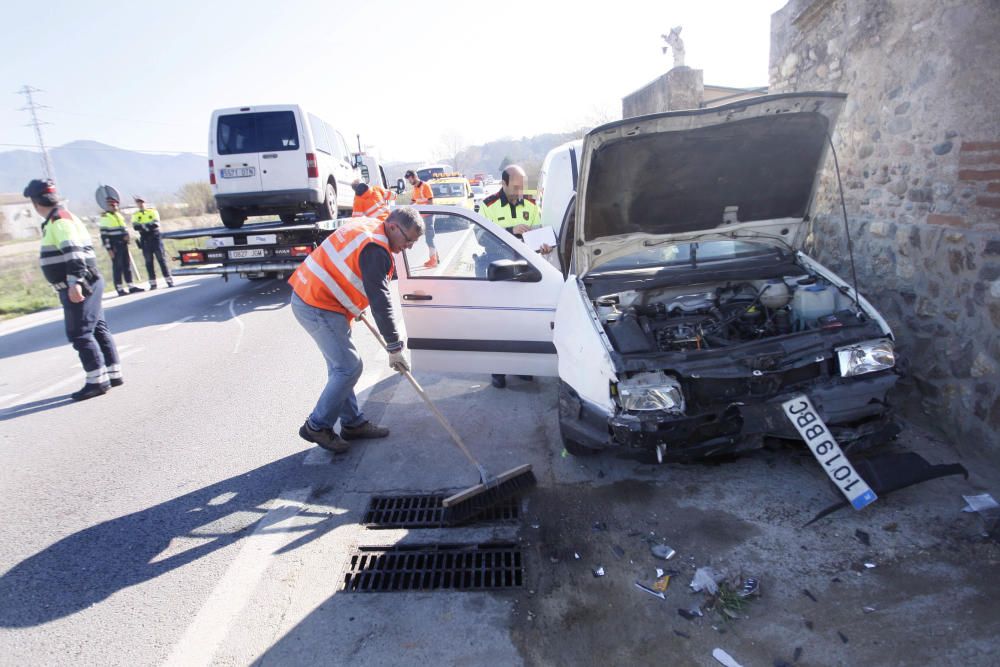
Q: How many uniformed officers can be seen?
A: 4